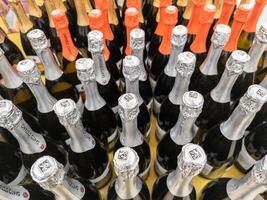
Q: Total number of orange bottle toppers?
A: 12